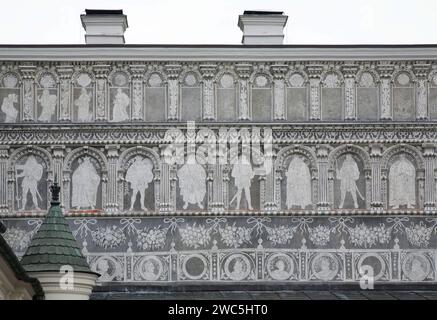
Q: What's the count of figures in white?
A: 12